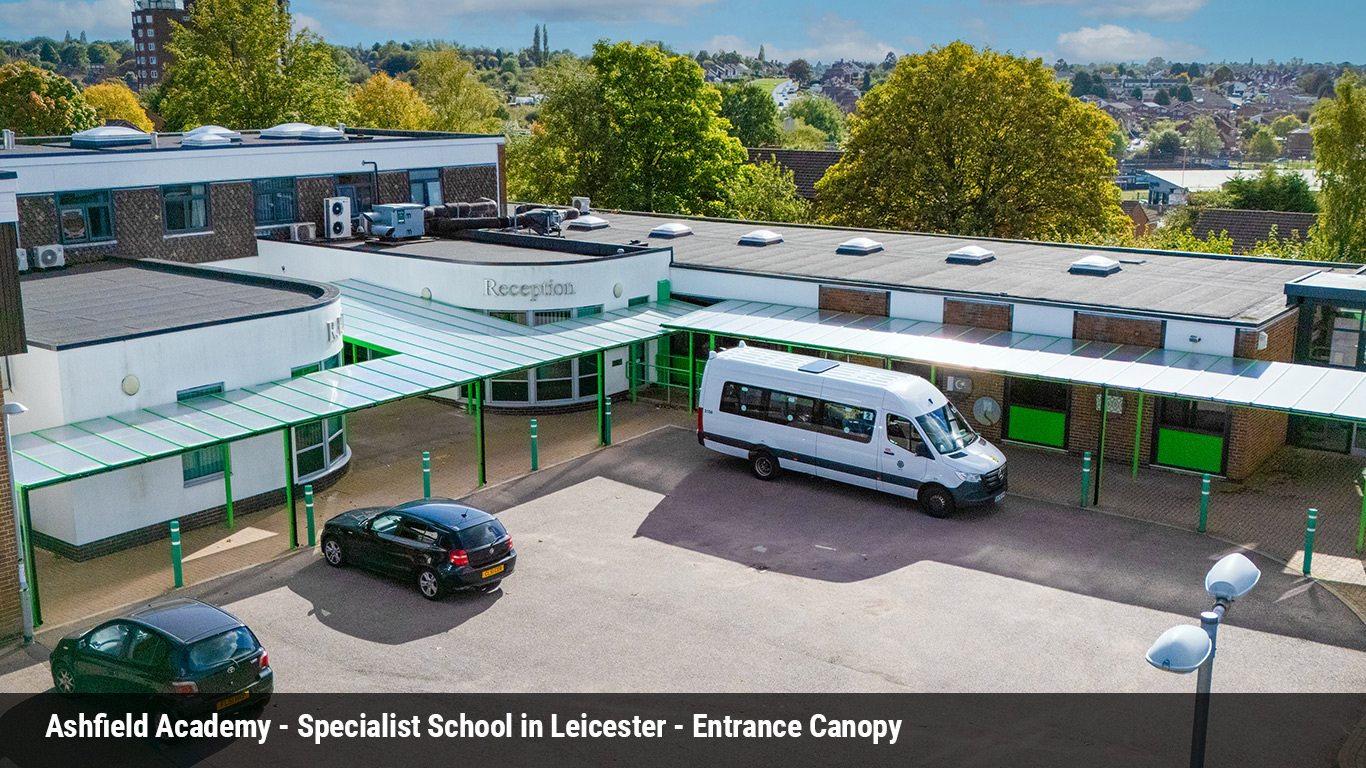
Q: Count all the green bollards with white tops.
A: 8